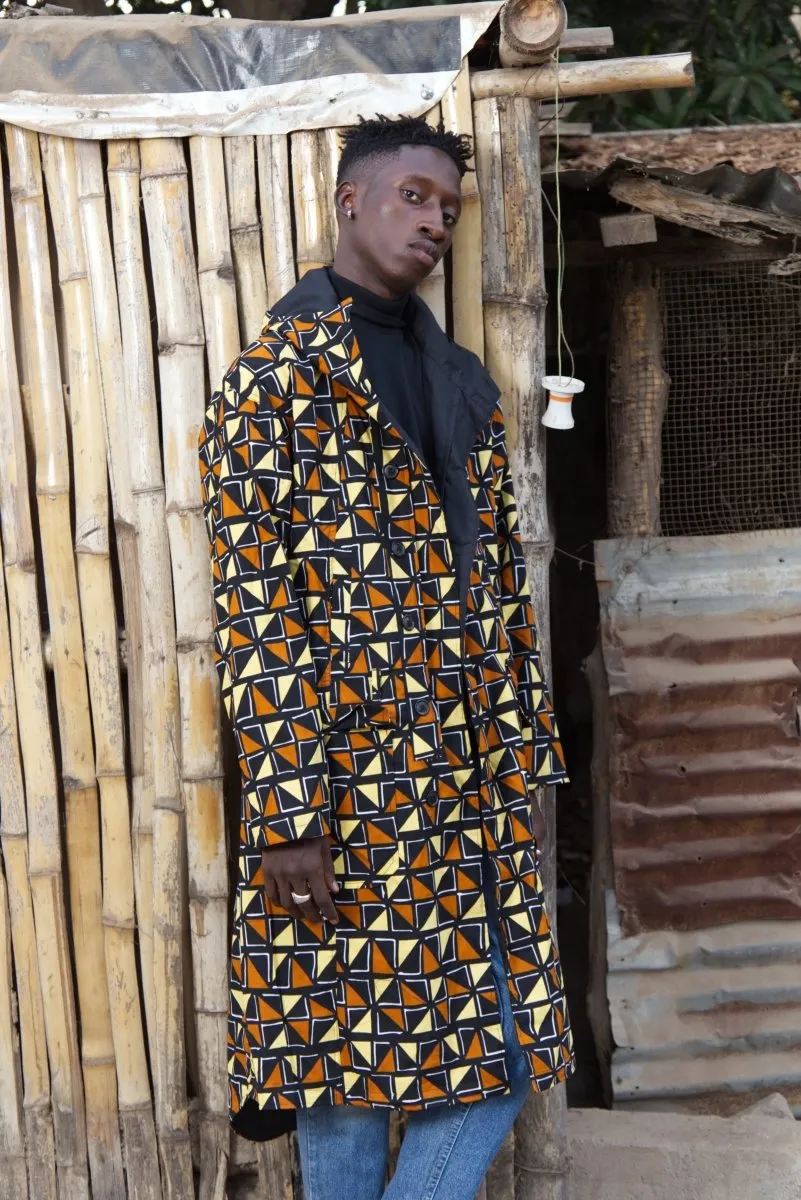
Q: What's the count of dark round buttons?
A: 5